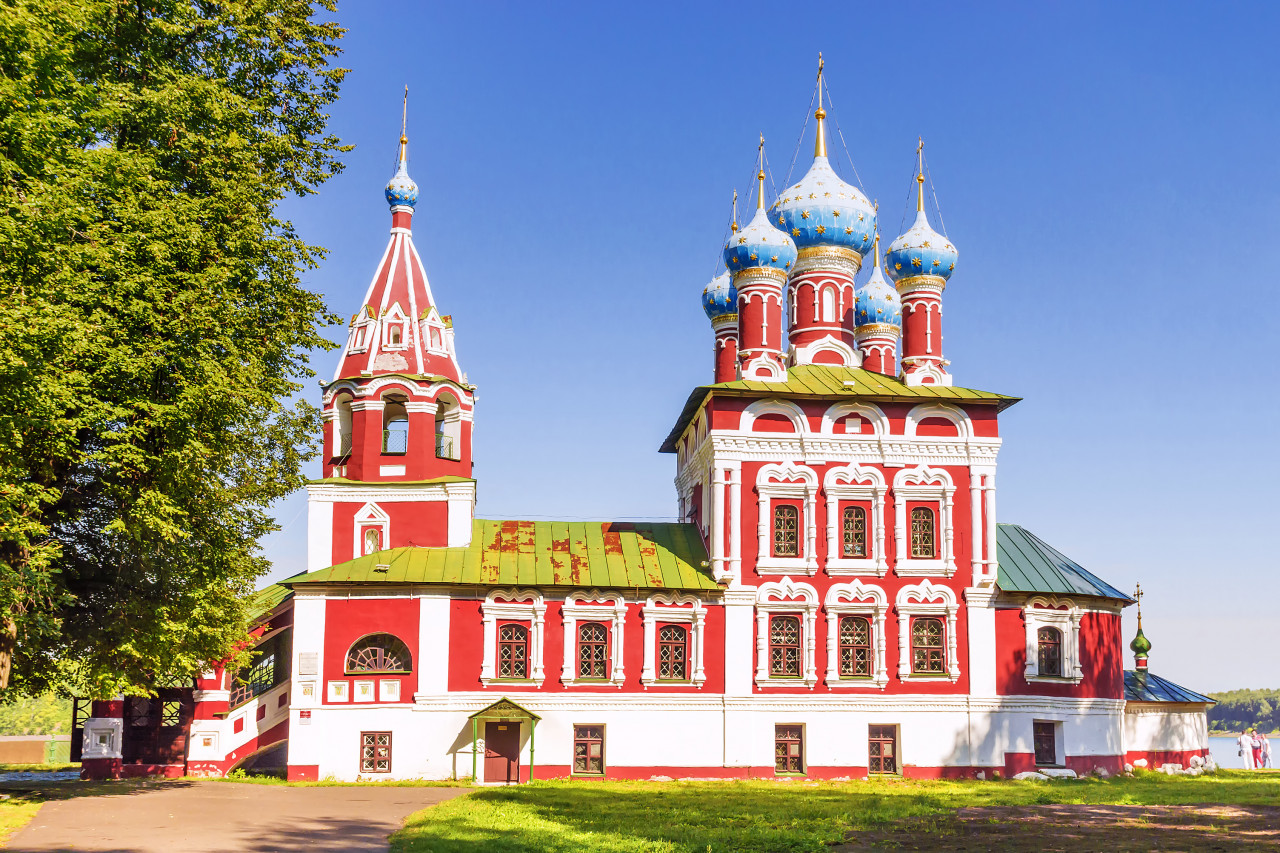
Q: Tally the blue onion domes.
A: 6